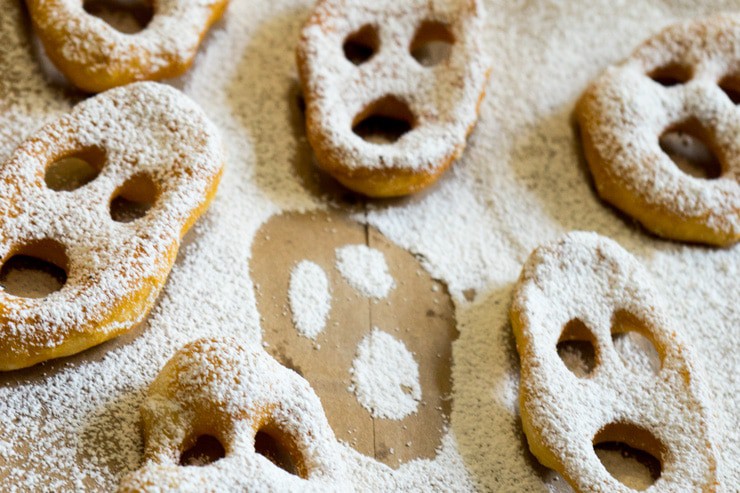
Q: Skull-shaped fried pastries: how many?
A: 6